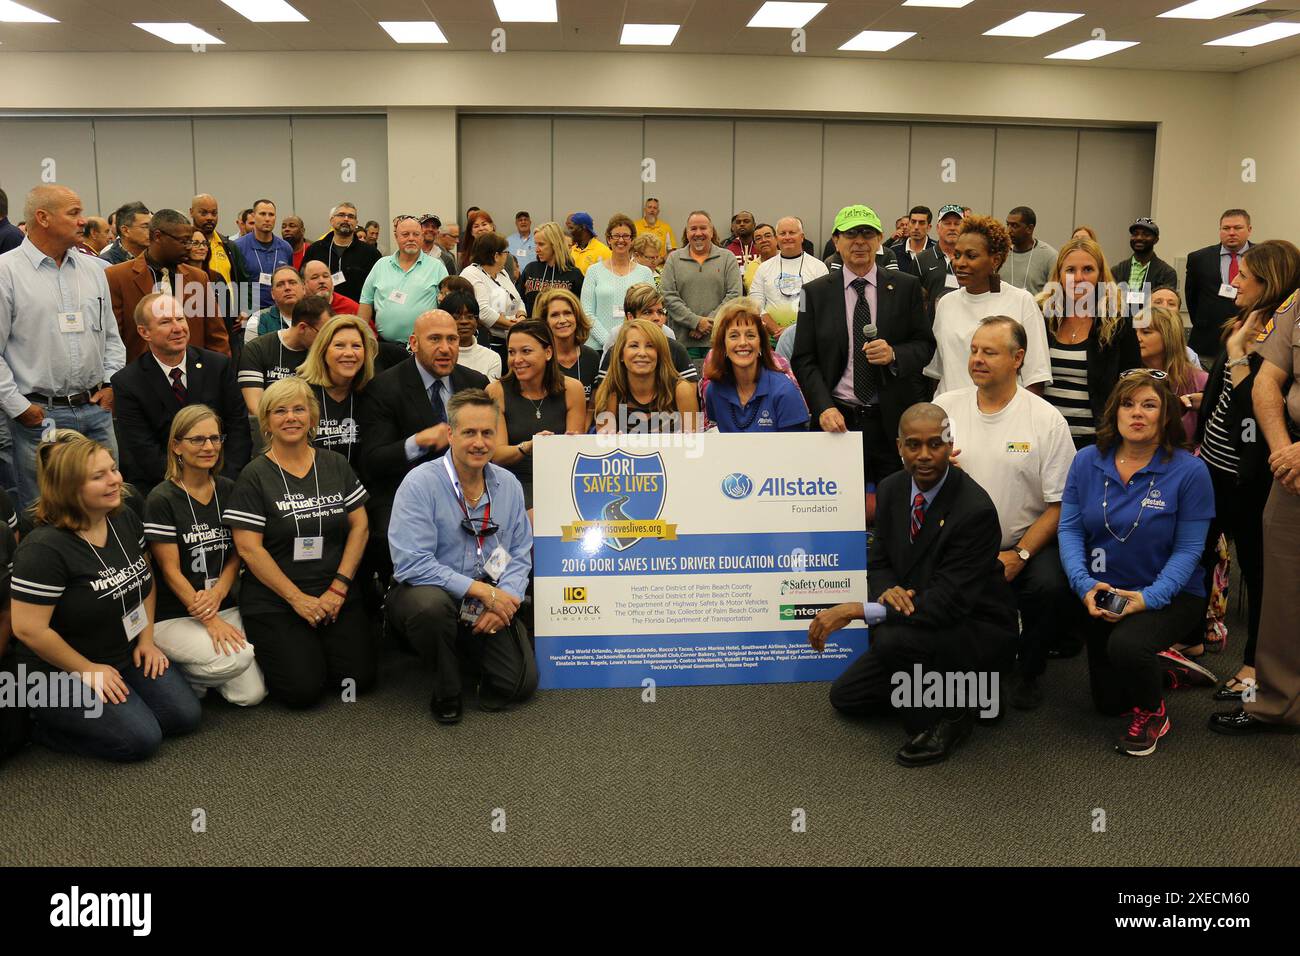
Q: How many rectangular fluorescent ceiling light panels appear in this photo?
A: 13